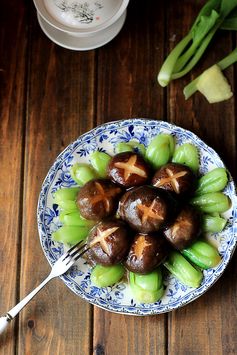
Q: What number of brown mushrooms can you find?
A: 7